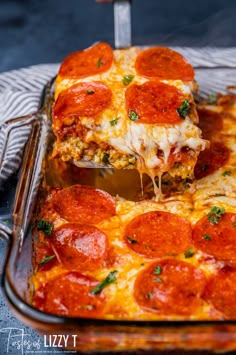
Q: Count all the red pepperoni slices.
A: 13